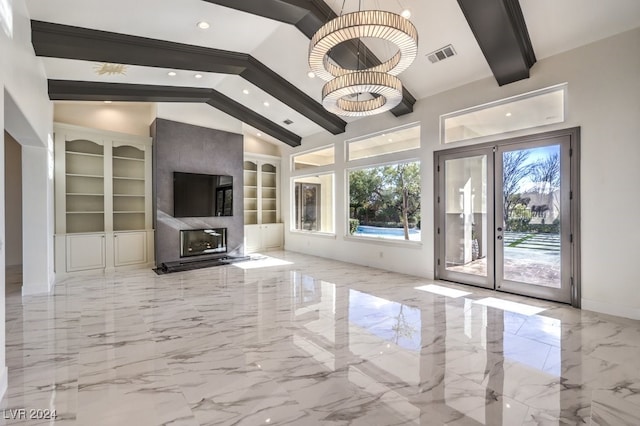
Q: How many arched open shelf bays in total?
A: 4